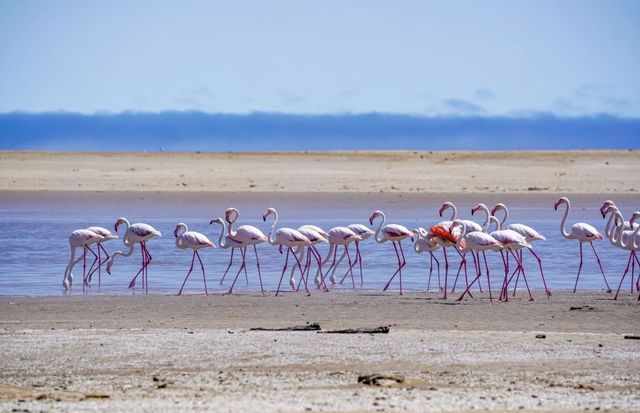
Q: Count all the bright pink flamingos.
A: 1